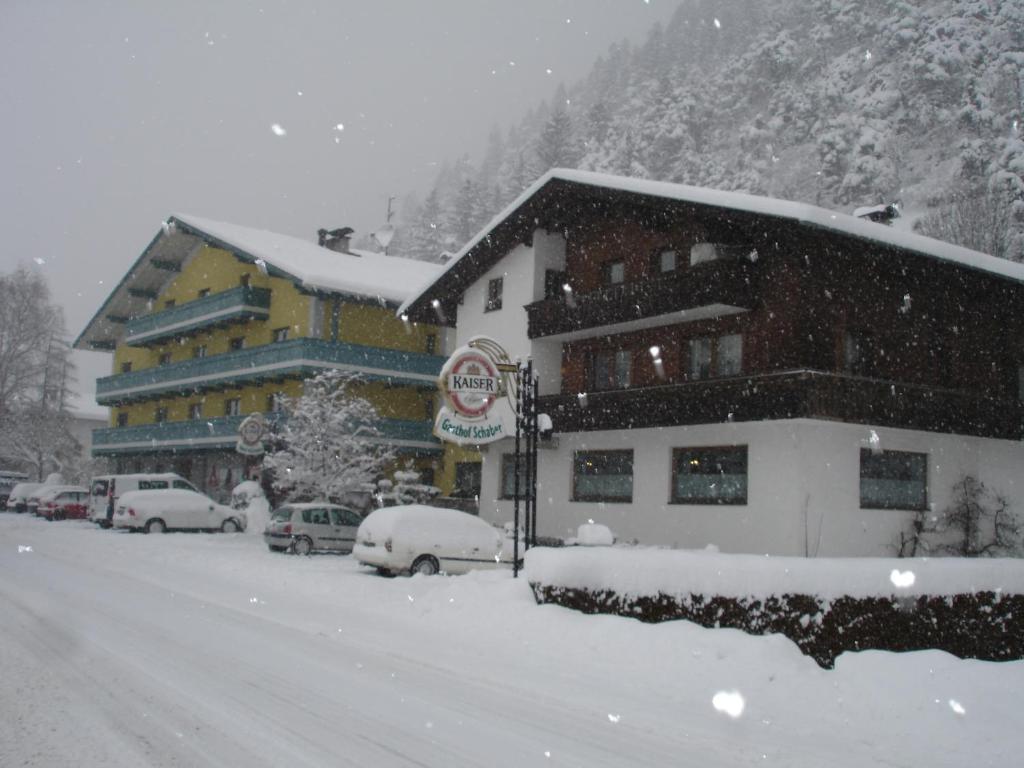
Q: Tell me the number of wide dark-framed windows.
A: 3